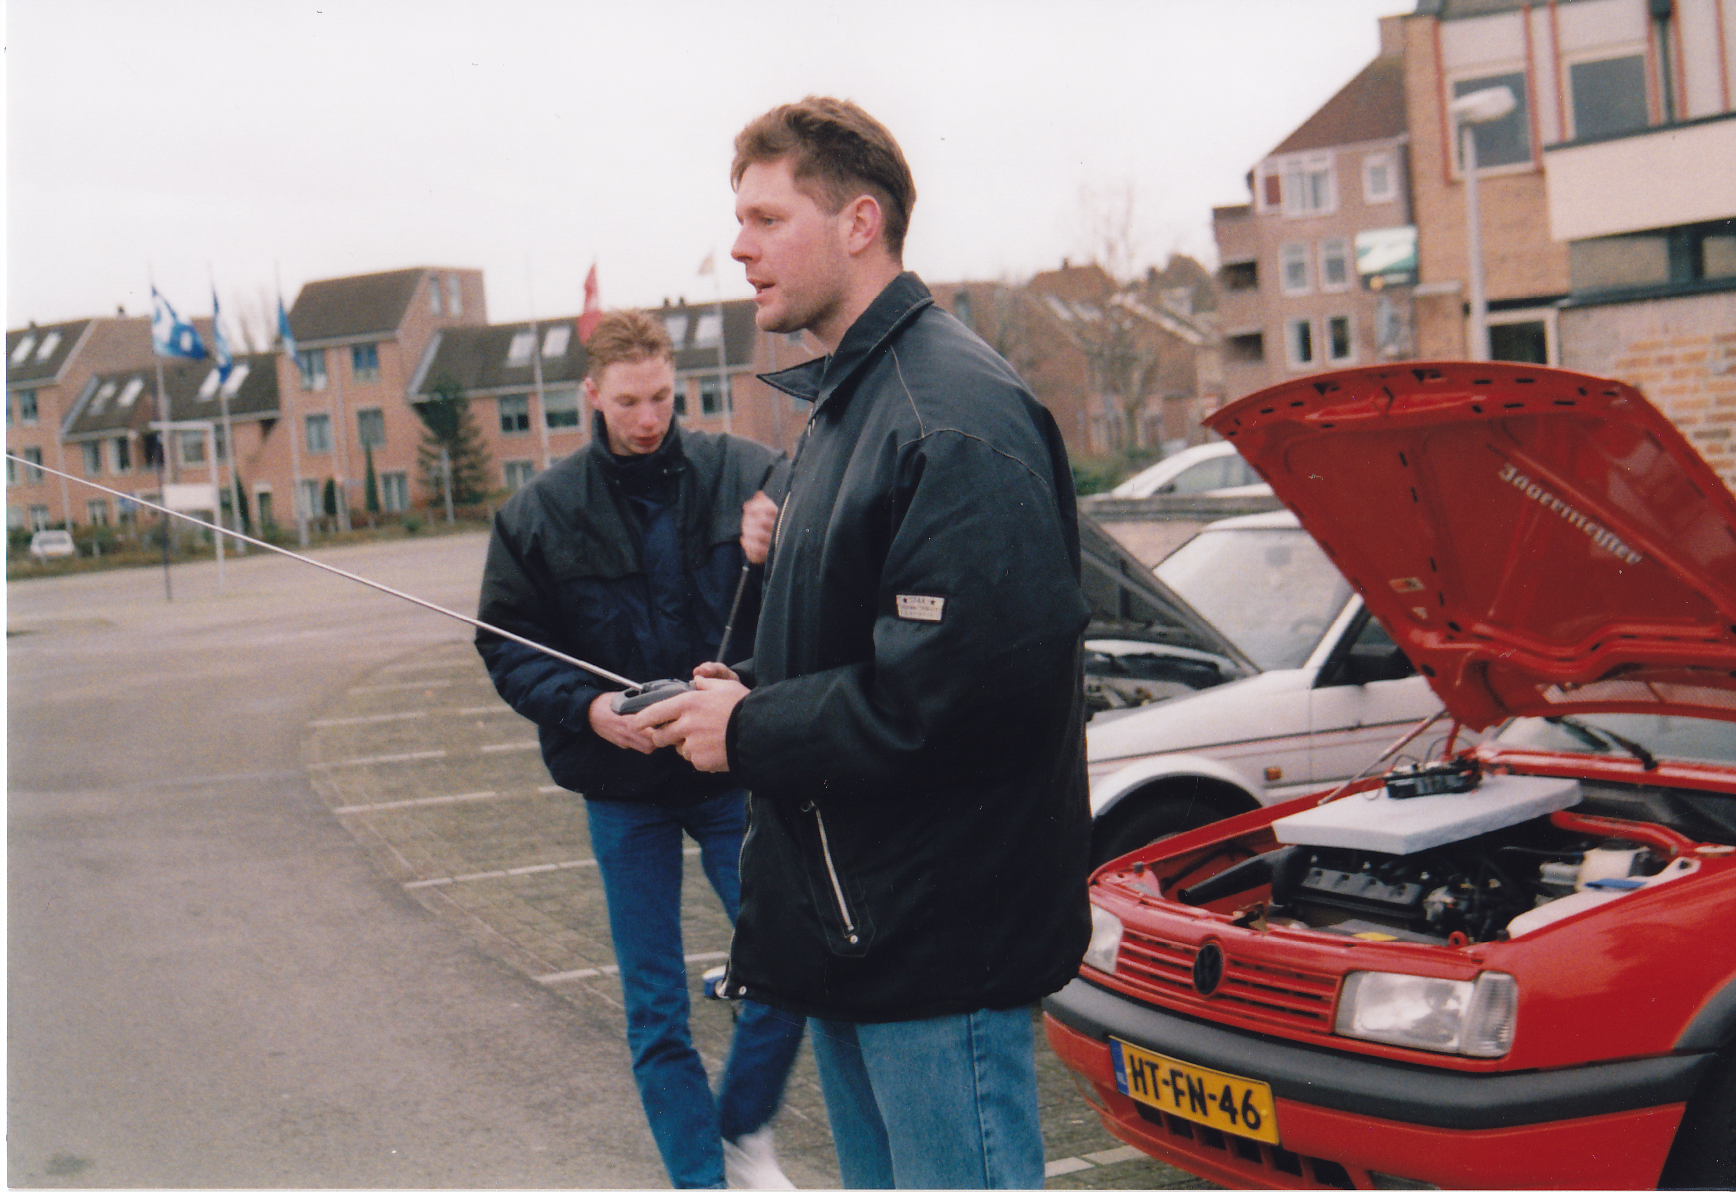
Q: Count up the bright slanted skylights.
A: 10